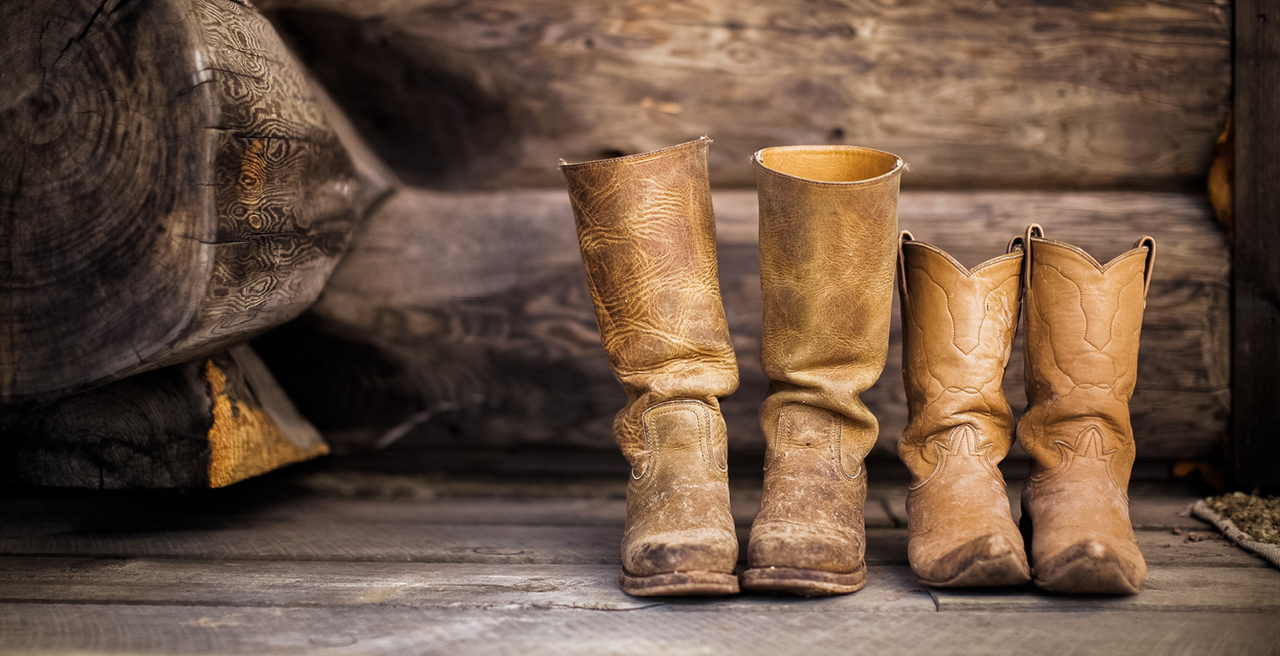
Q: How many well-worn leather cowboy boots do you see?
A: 4